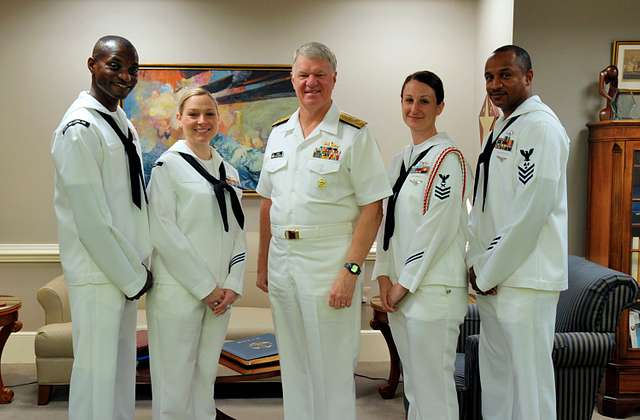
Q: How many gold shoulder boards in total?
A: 2